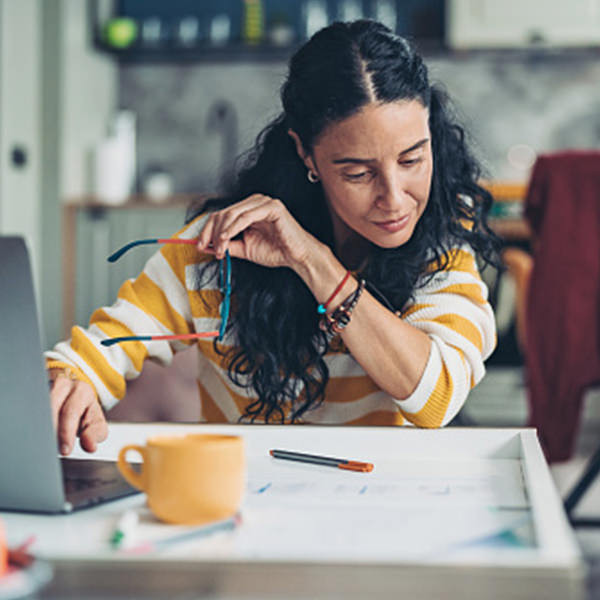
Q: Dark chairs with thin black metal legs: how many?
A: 1